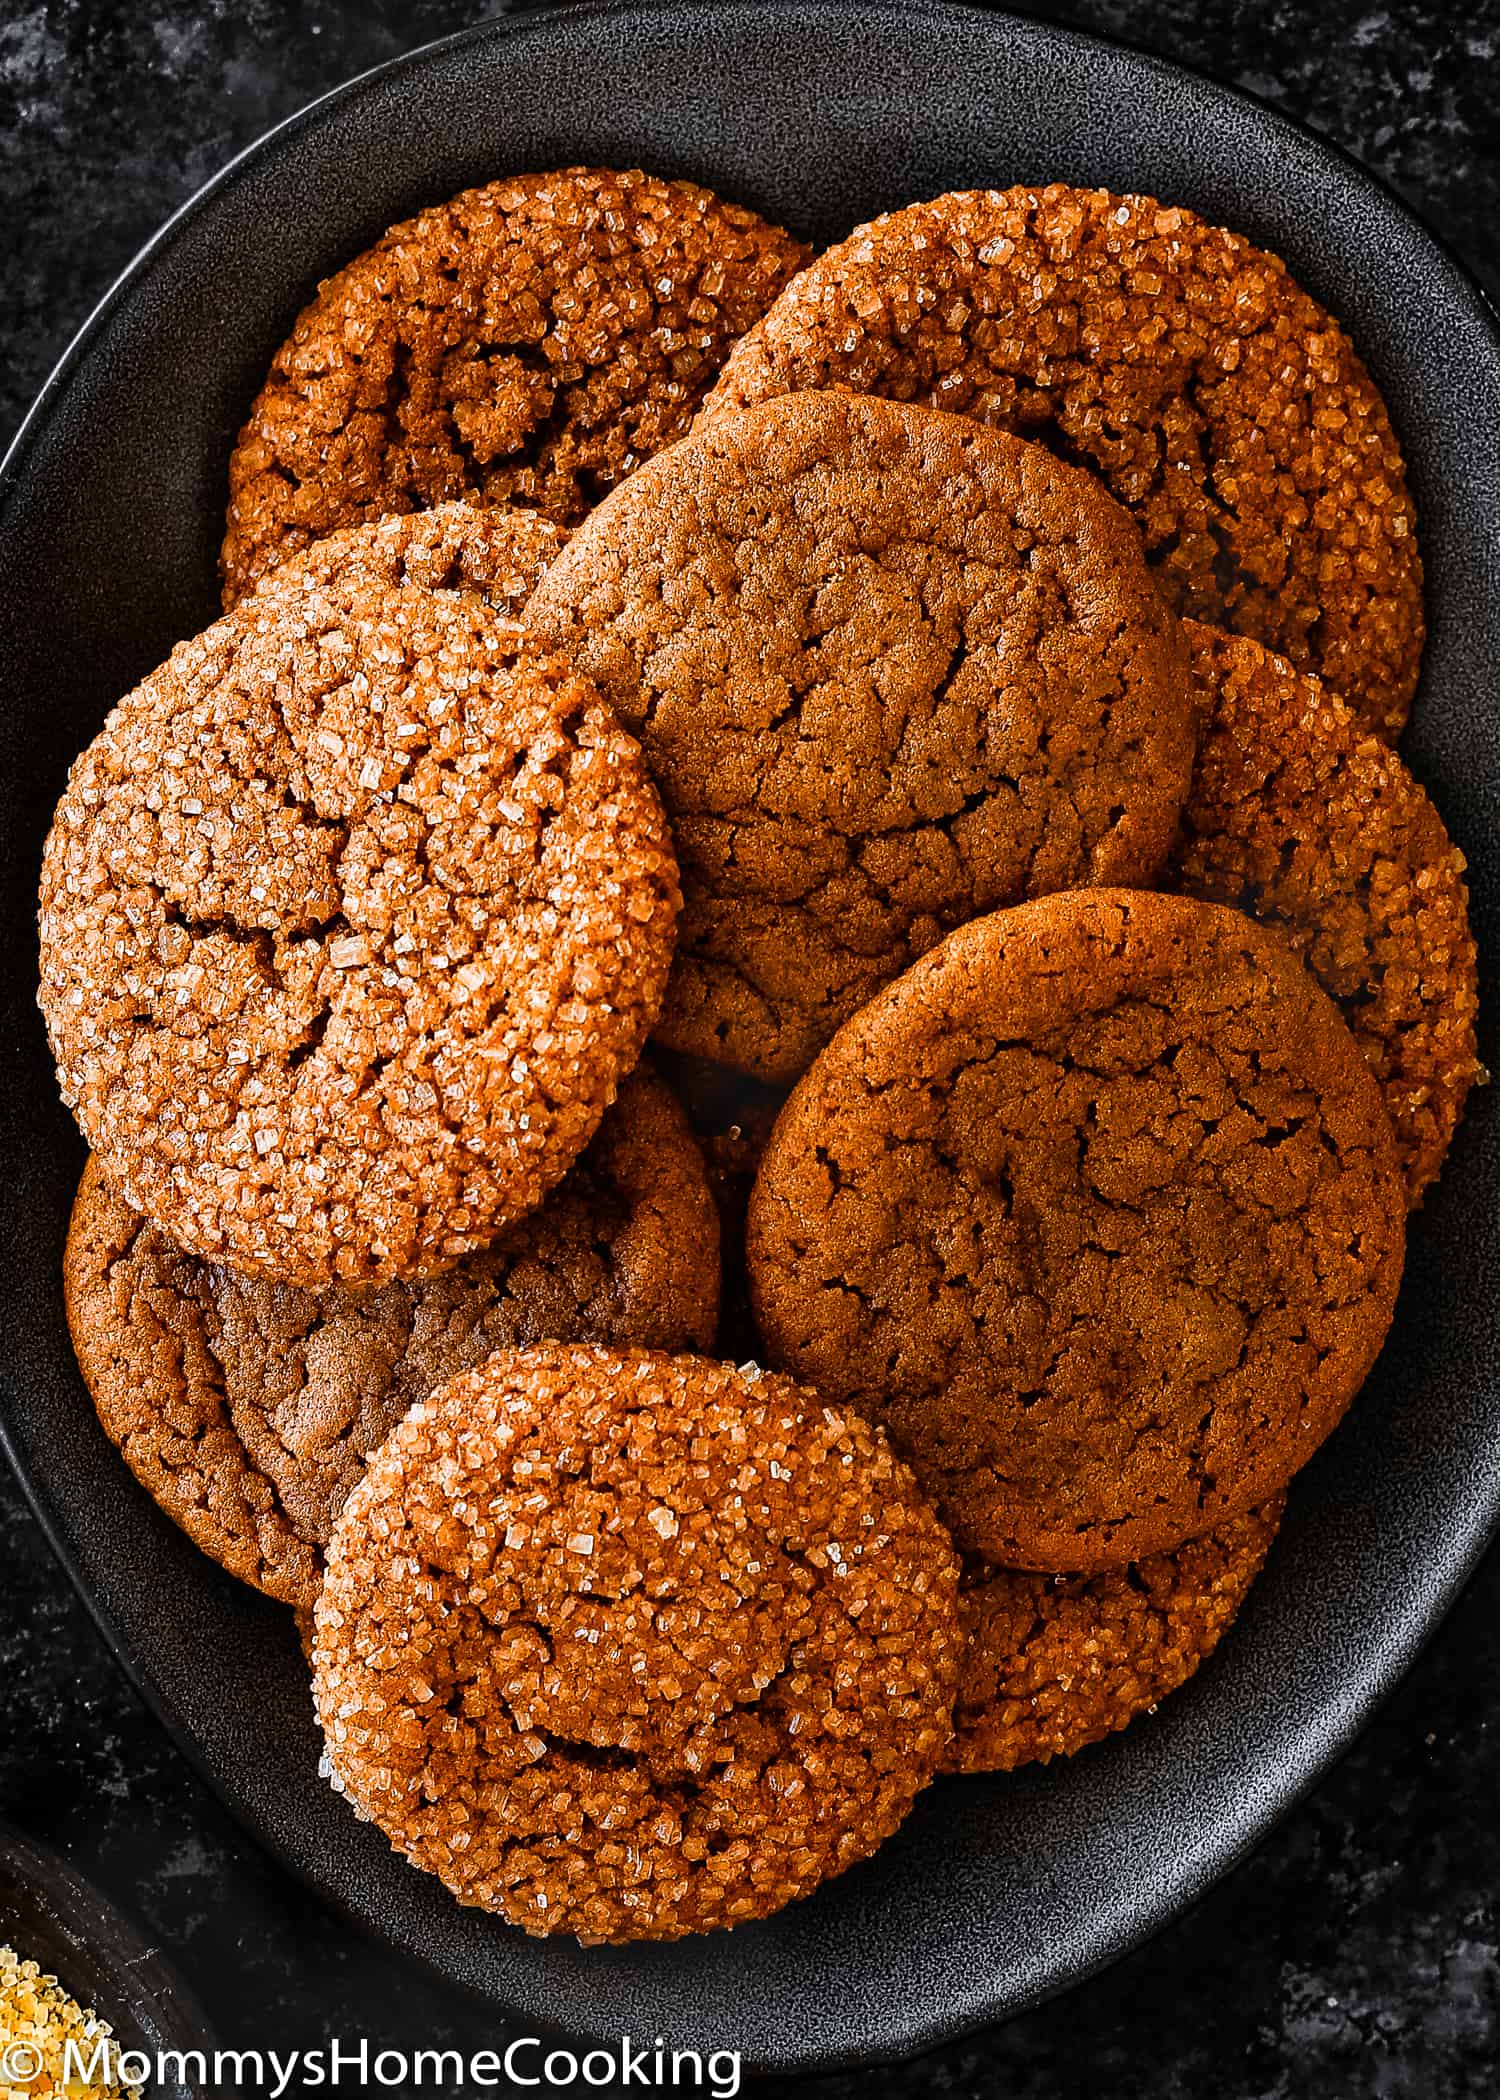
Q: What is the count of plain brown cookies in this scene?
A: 3